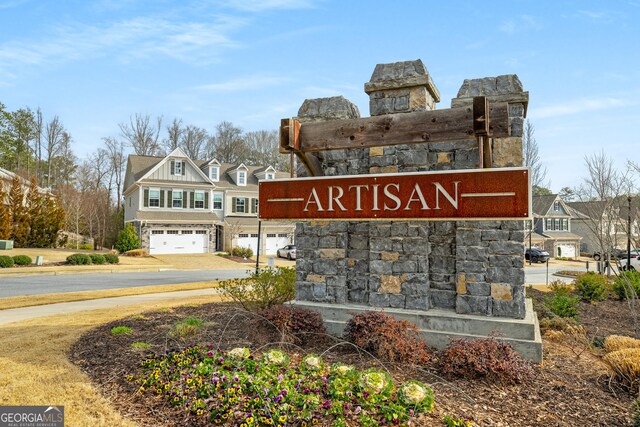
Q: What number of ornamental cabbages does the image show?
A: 6